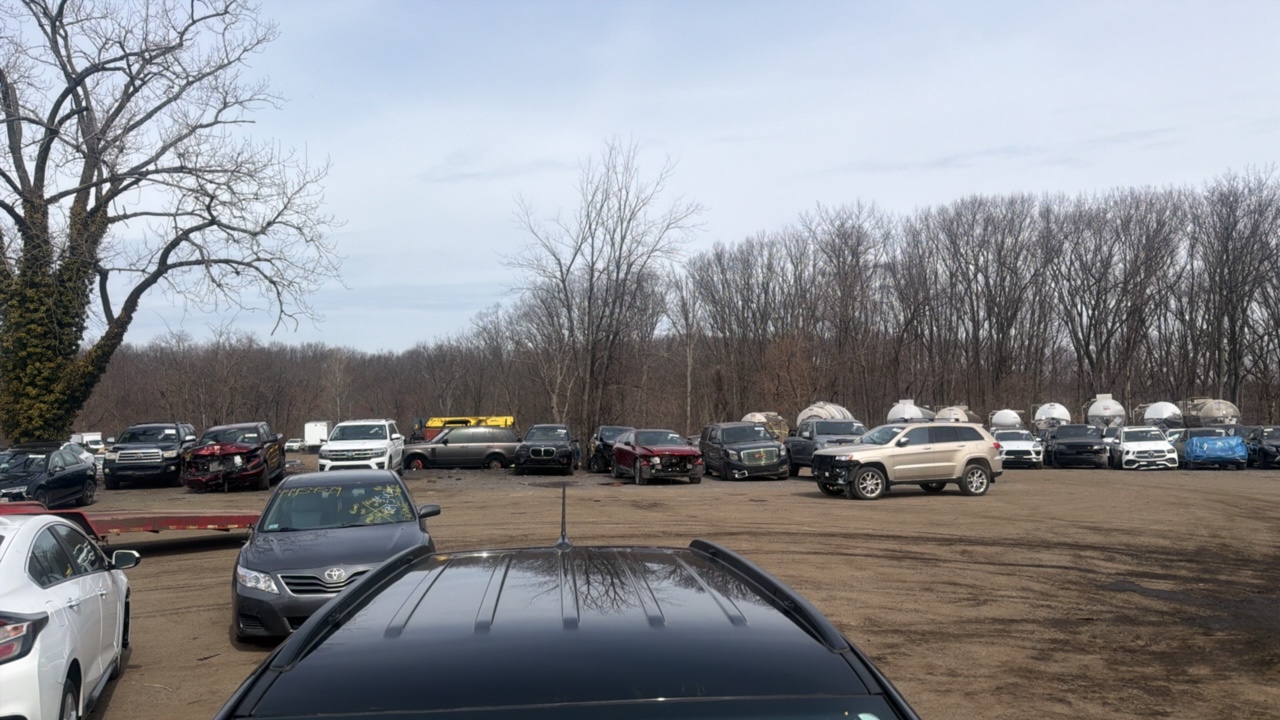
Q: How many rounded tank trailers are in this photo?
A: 9